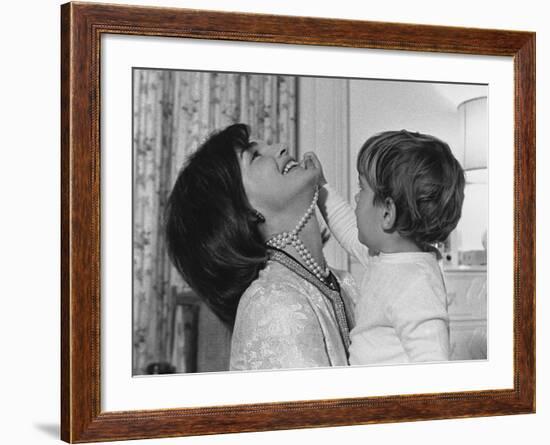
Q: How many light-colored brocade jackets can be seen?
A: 1